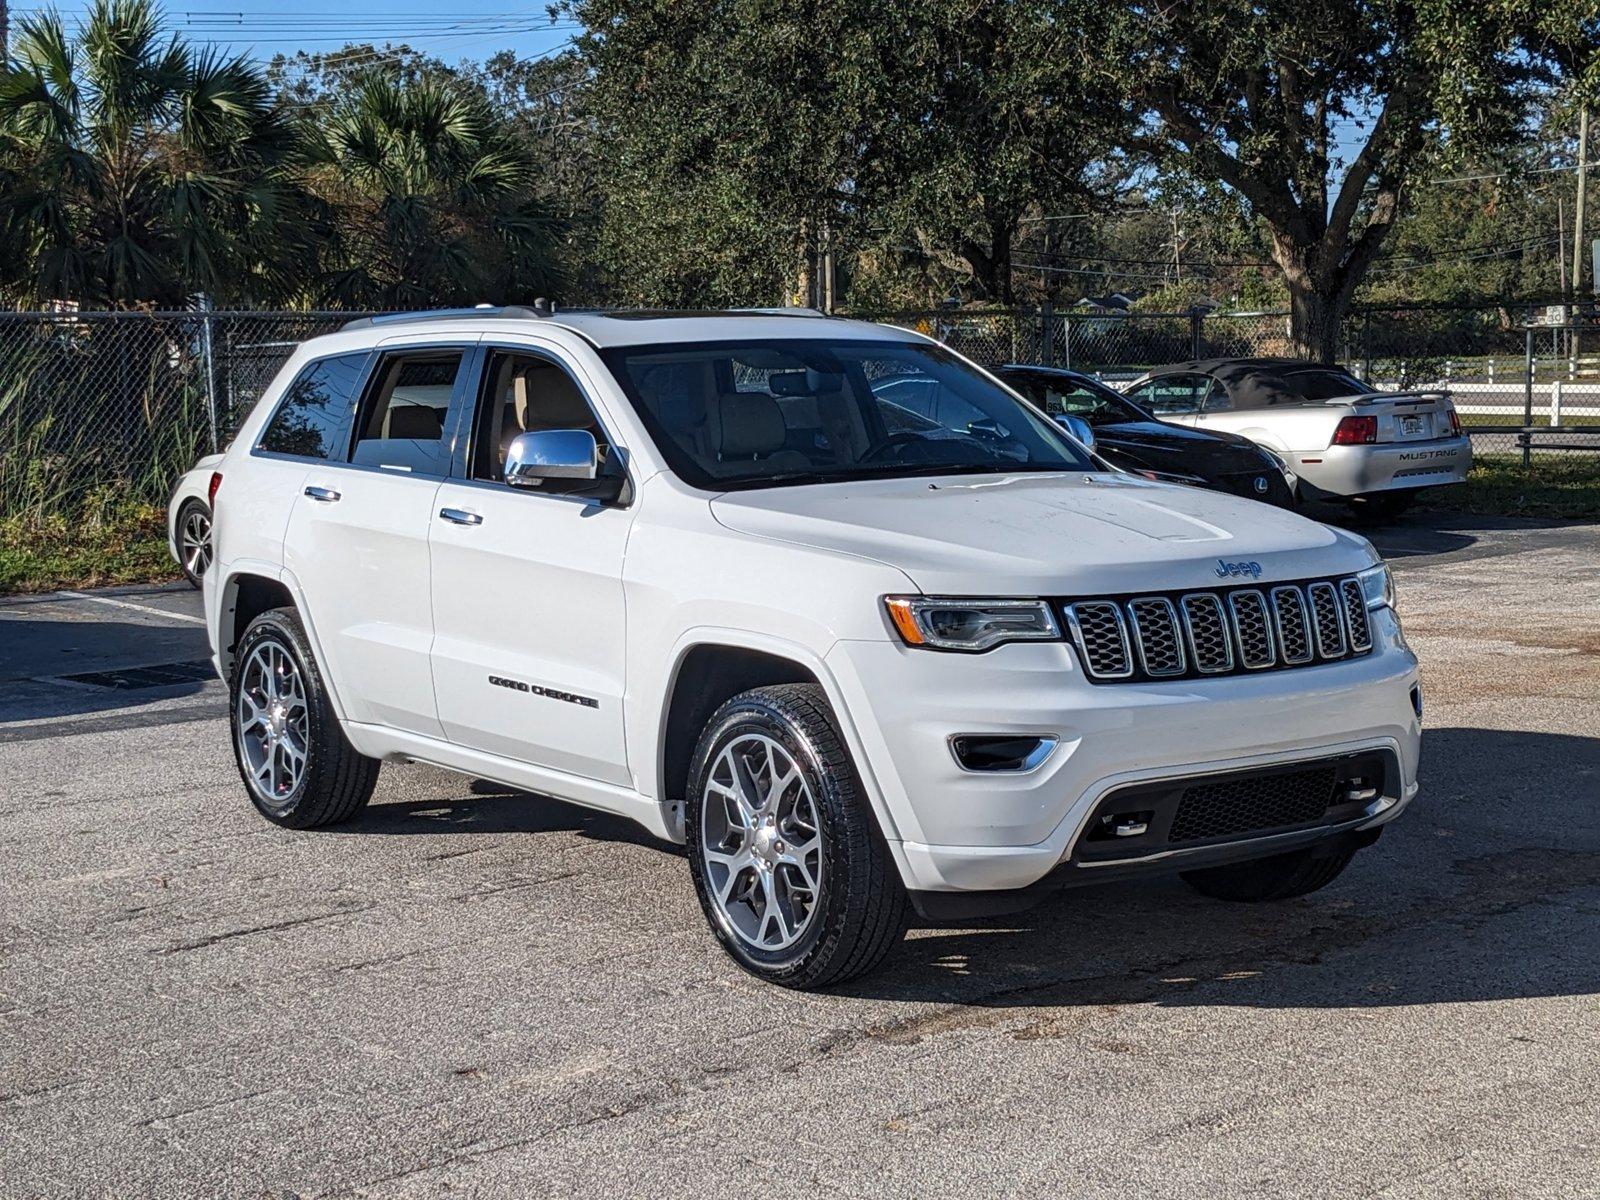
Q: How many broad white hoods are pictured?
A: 1